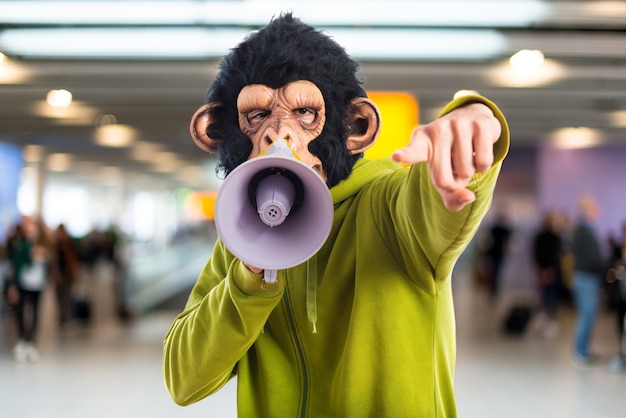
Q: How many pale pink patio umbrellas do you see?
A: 0